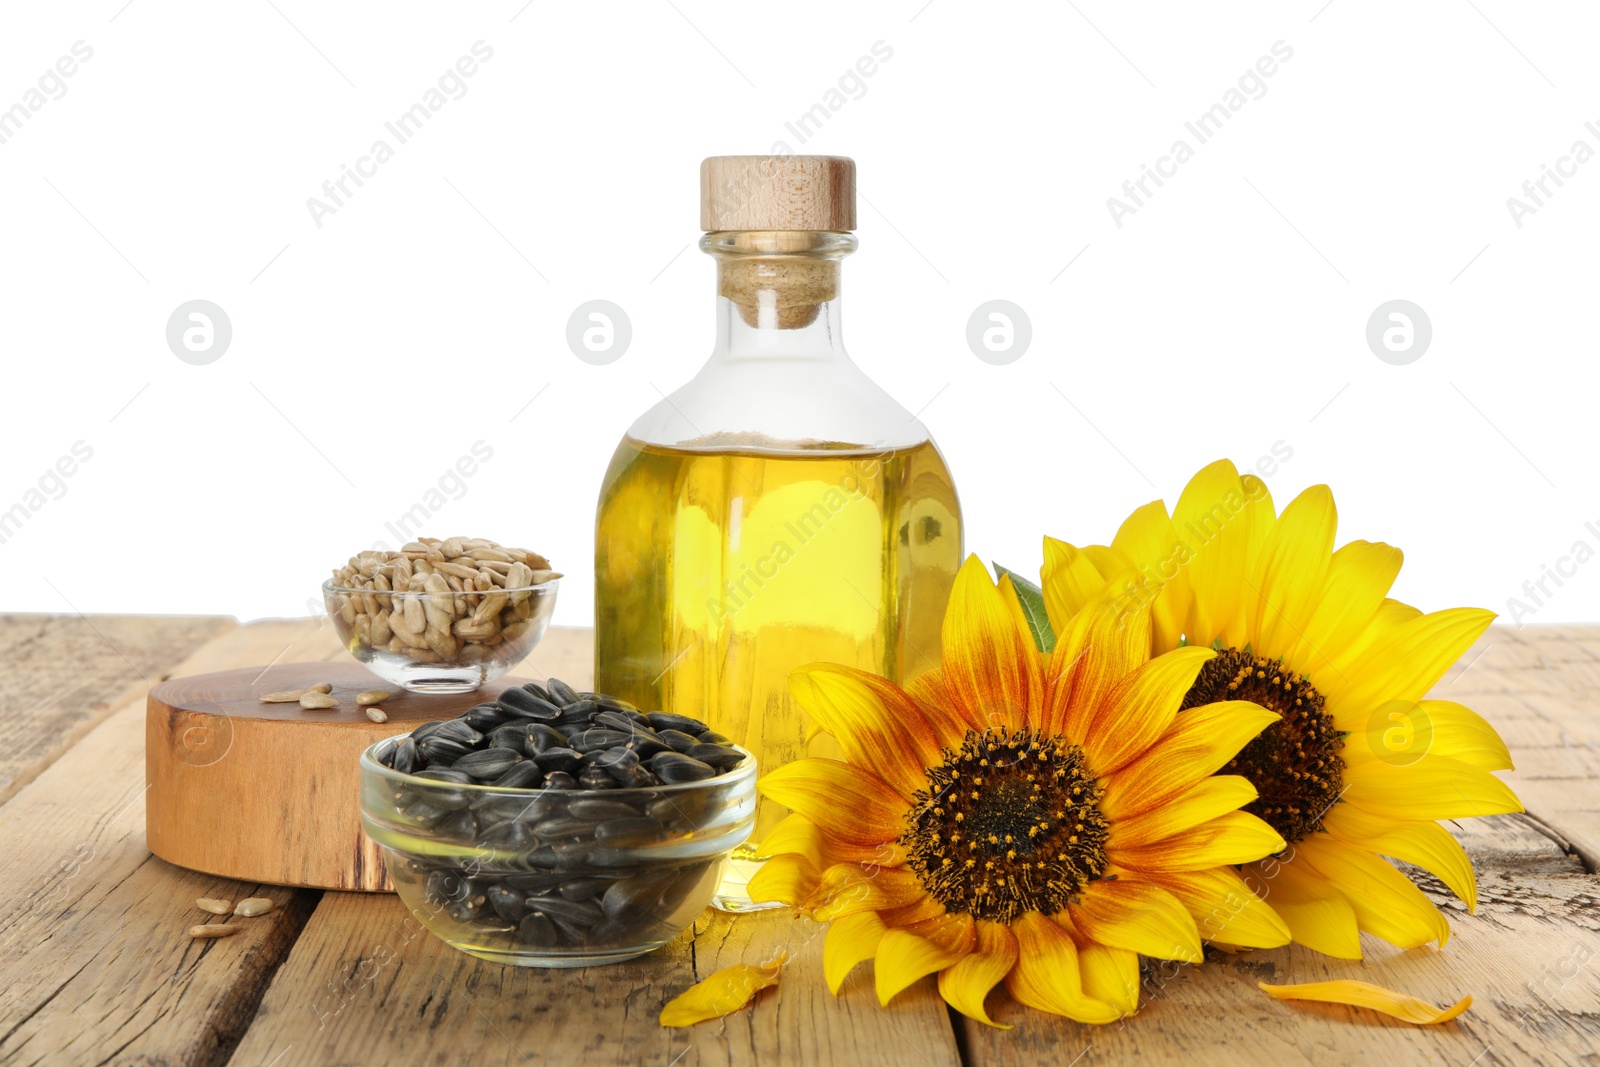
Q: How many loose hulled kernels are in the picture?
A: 8